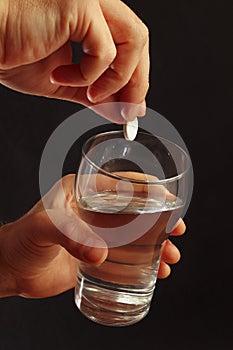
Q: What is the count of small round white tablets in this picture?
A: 1